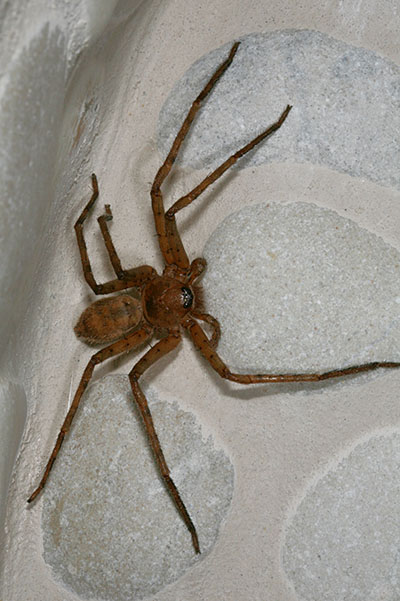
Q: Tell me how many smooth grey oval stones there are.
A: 4